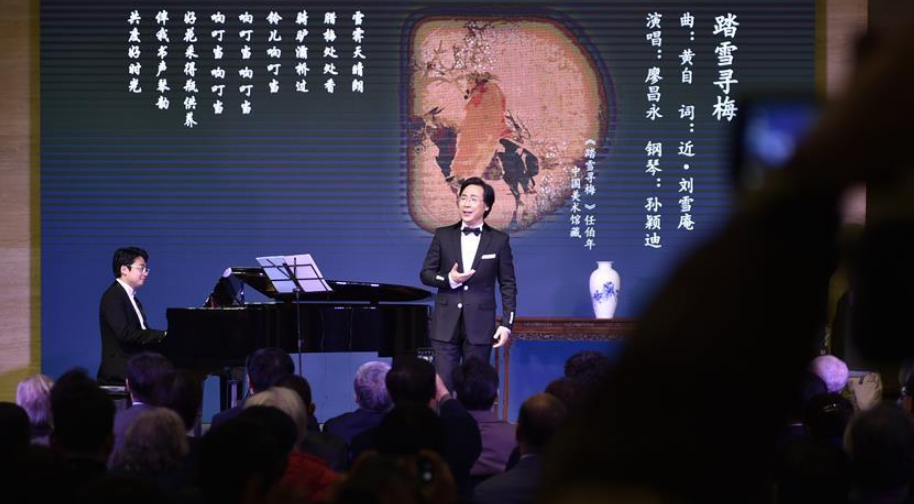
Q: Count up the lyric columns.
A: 9